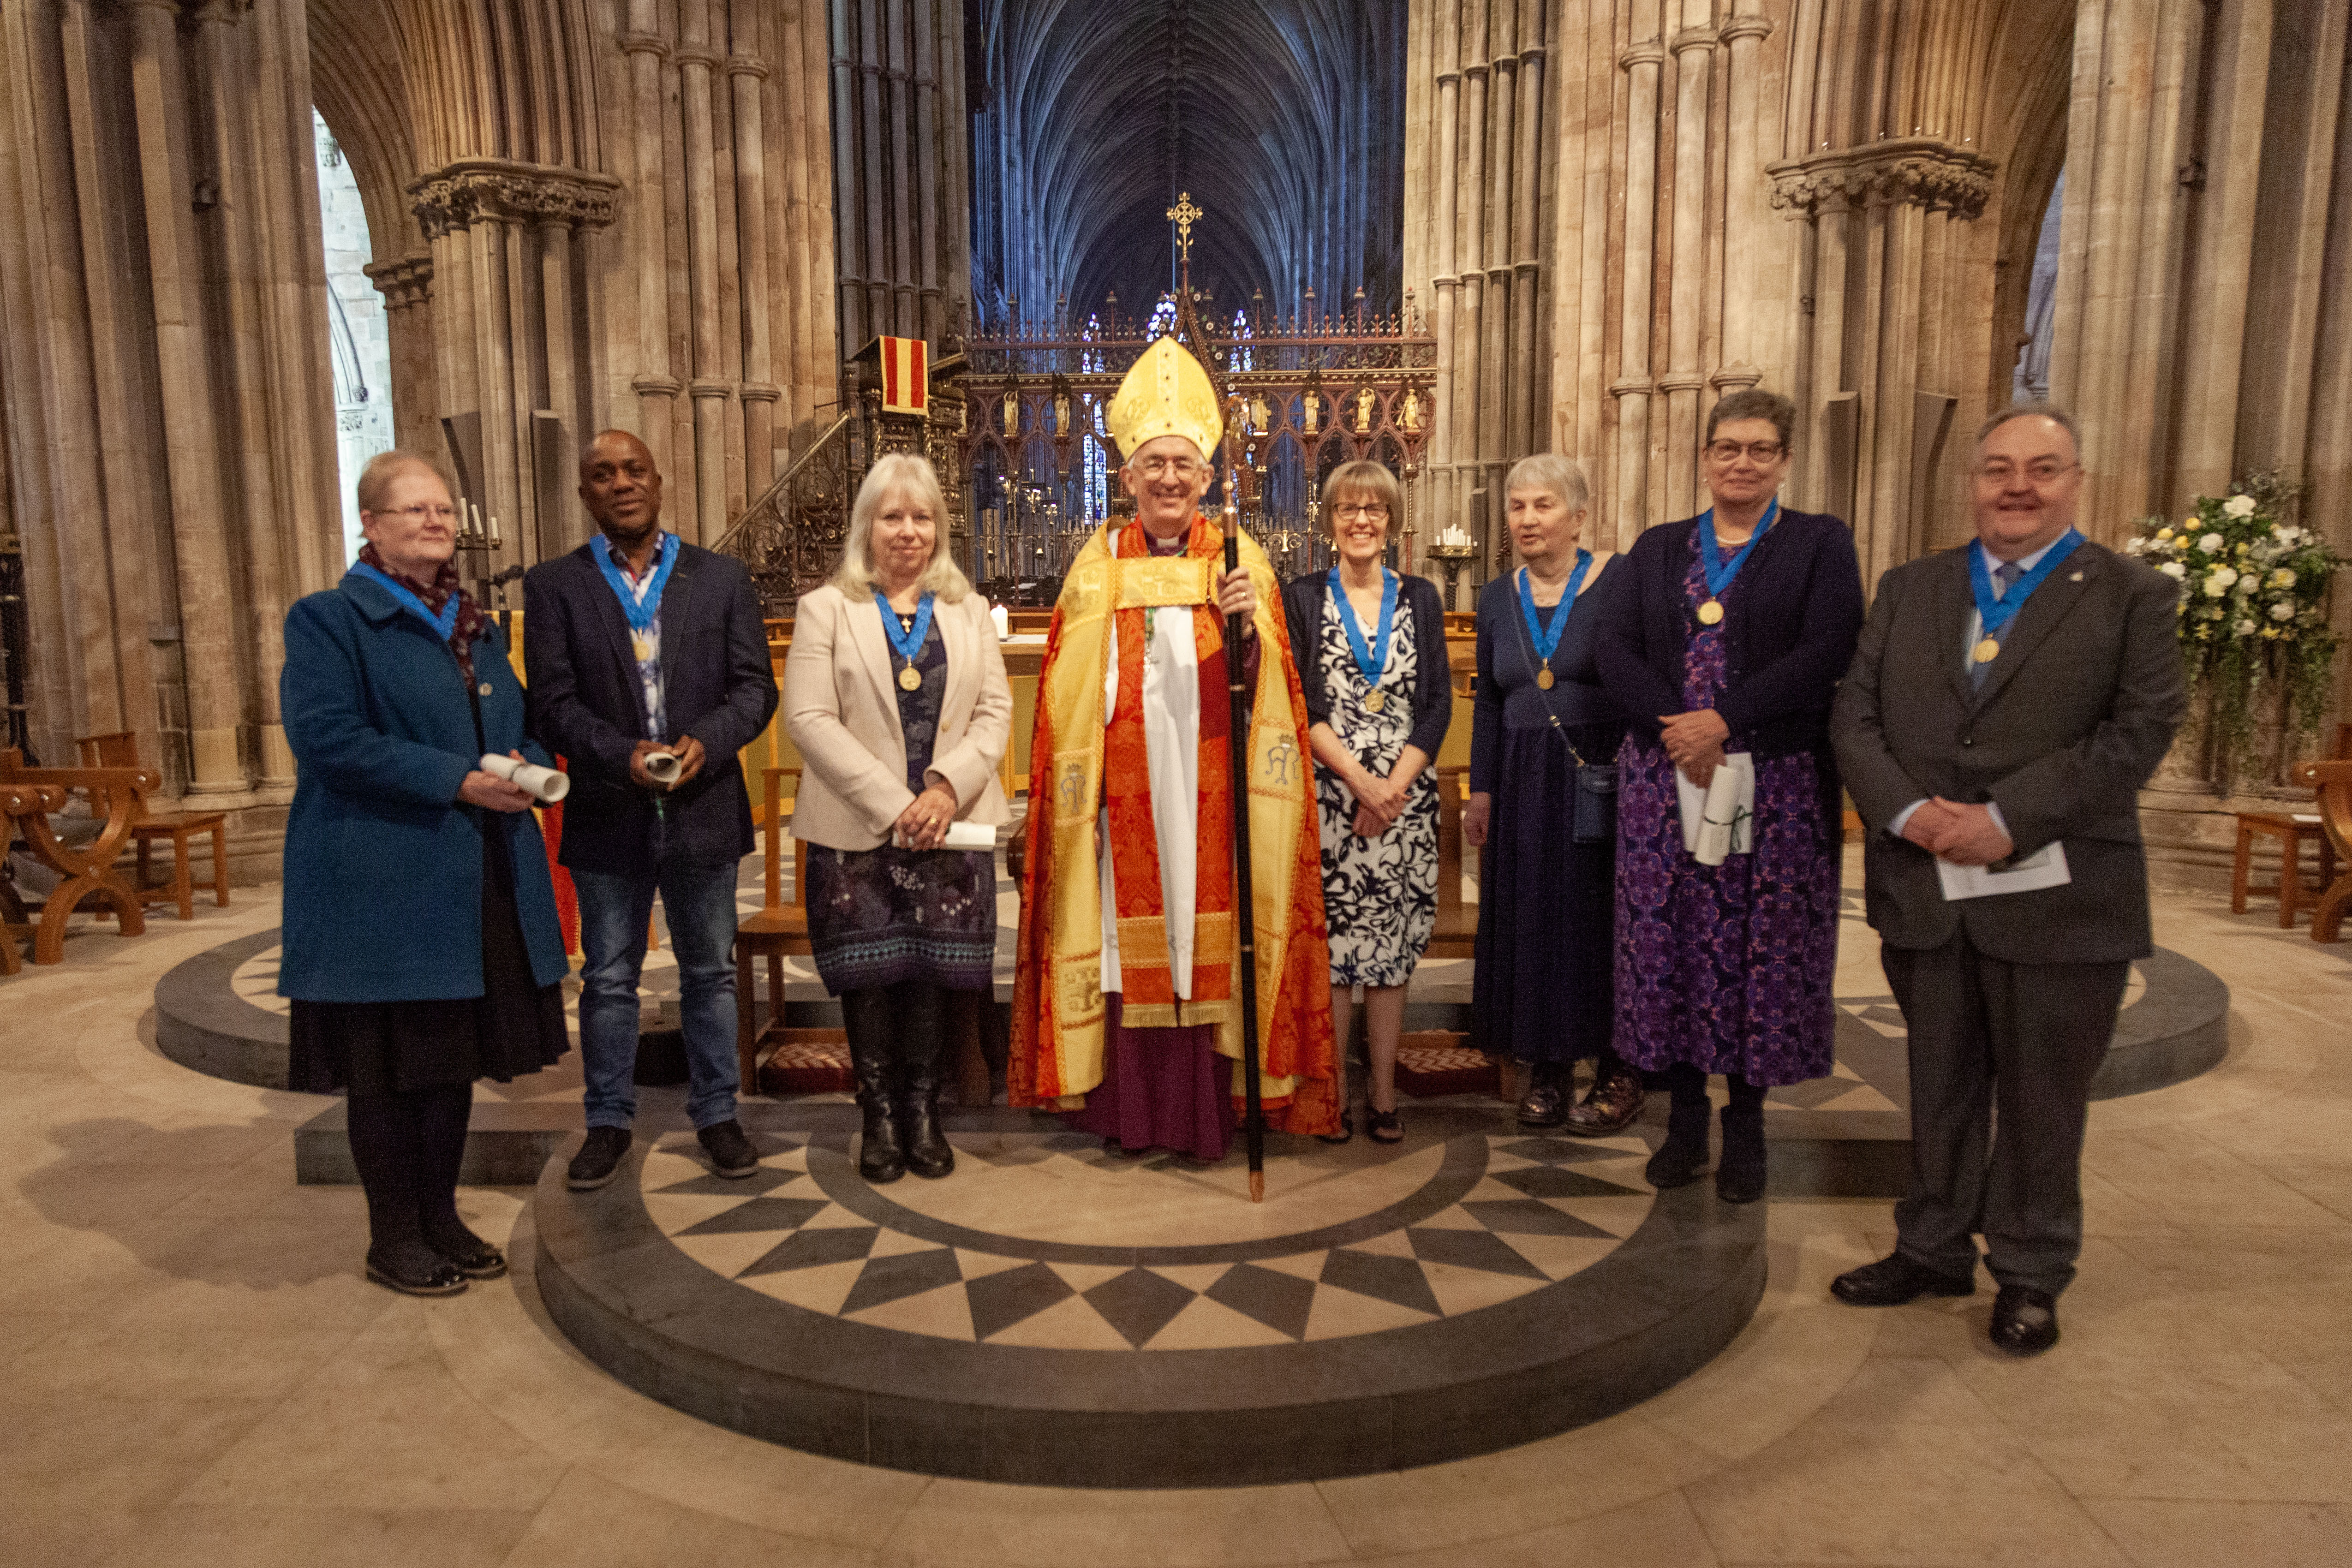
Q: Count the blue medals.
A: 7